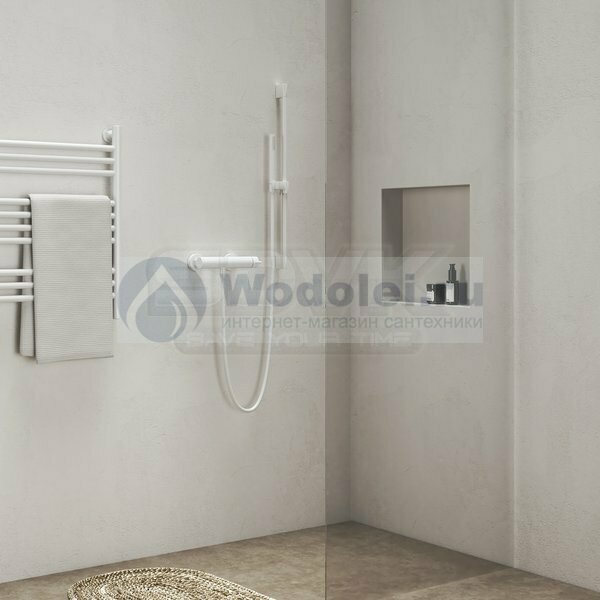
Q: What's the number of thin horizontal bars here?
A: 10